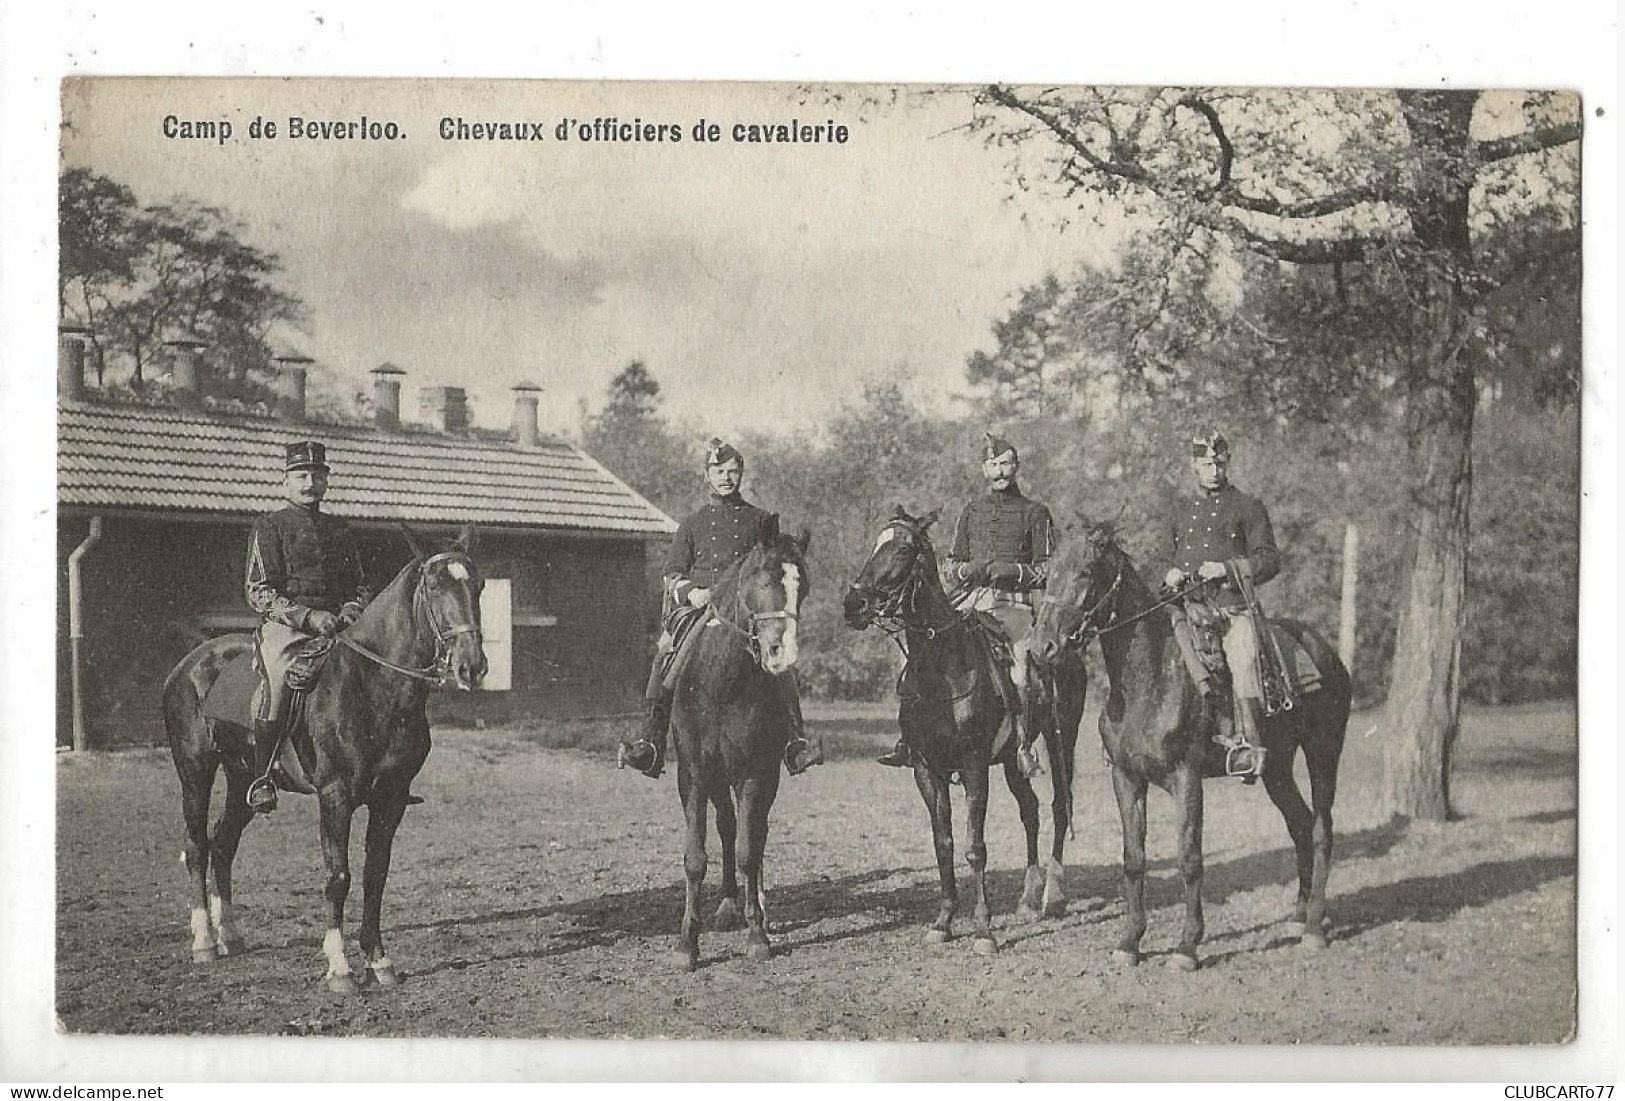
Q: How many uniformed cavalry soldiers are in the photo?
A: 4